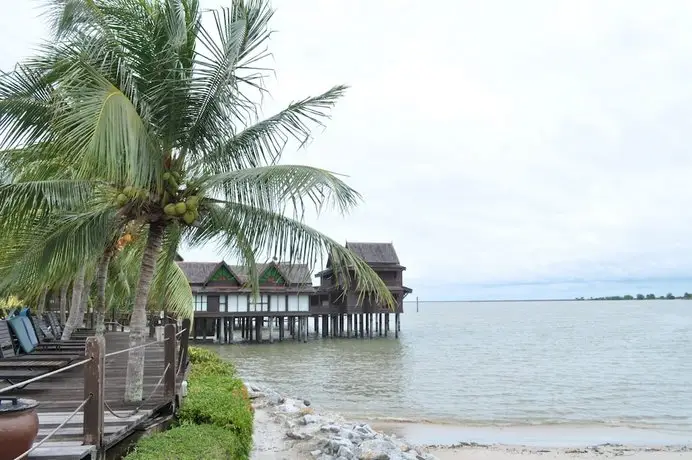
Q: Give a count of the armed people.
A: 0